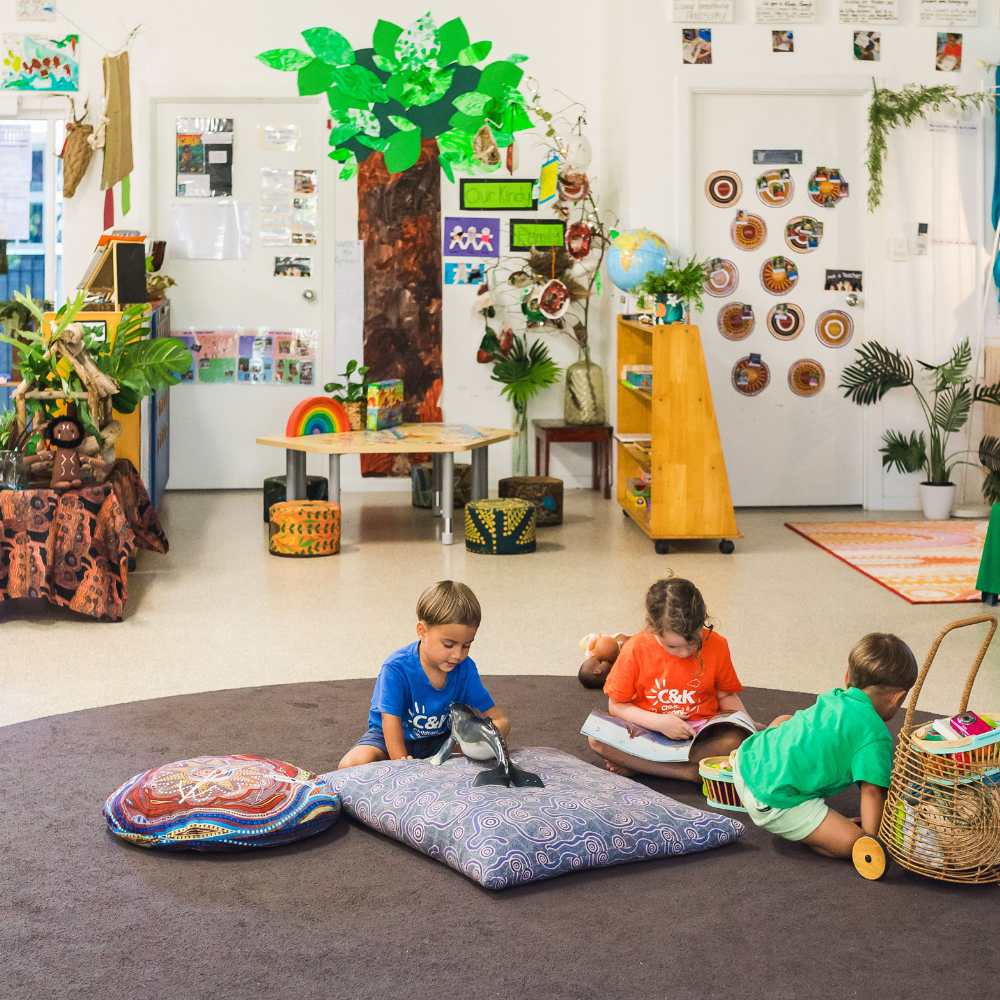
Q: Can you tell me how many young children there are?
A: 3